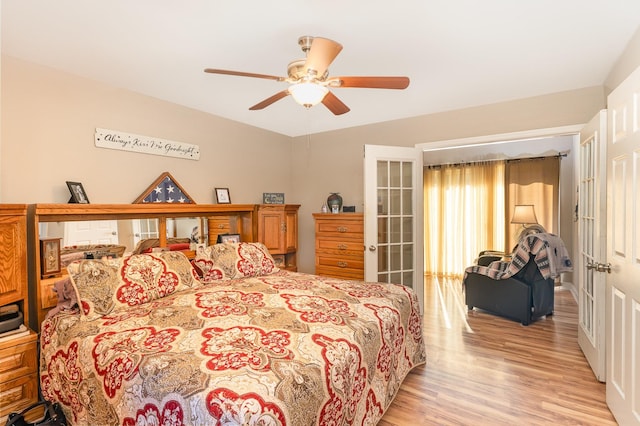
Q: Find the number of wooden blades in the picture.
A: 5